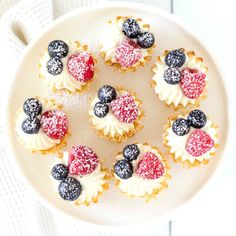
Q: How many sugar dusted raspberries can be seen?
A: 8